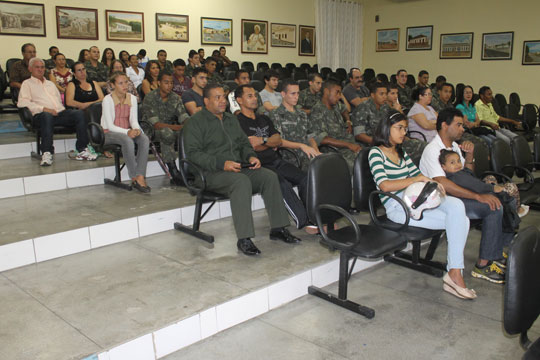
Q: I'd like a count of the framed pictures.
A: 13